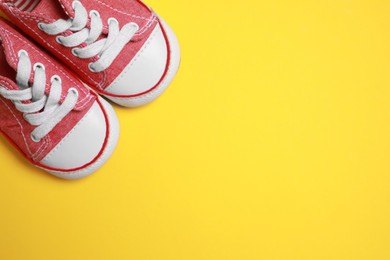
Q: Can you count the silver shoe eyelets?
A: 13